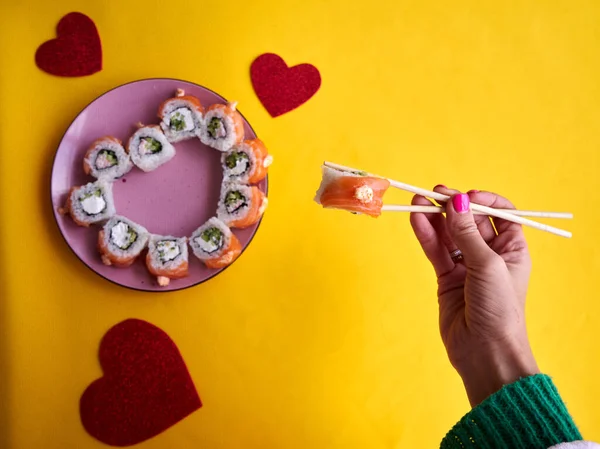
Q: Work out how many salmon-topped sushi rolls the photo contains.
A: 11